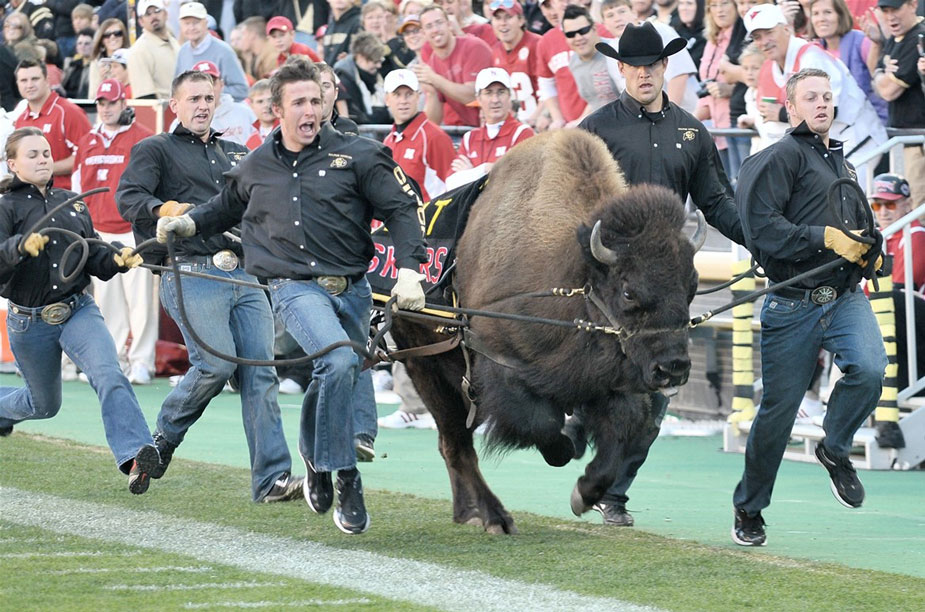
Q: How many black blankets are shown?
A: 1